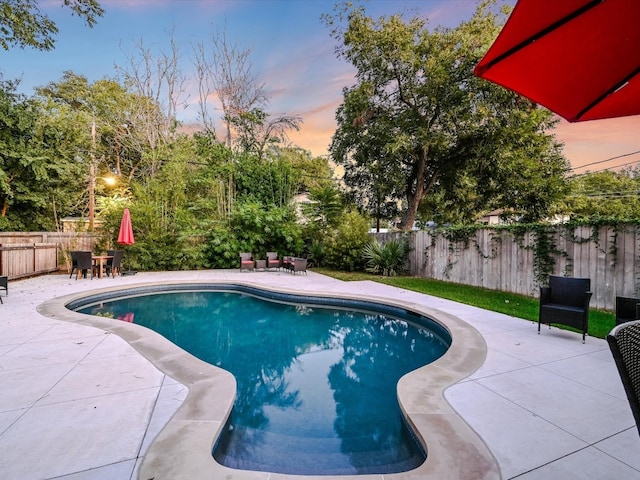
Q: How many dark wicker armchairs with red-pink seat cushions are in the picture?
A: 4